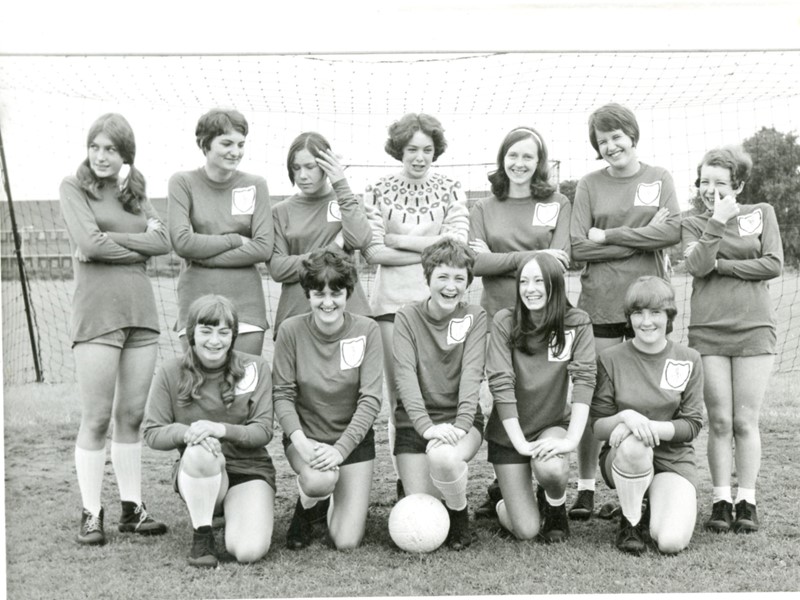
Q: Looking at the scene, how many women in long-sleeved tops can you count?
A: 12